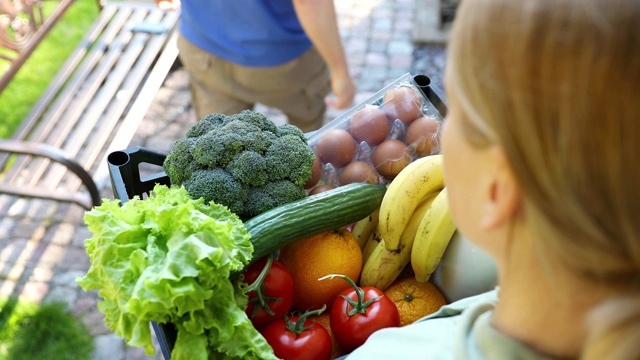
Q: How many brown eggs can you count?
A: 8